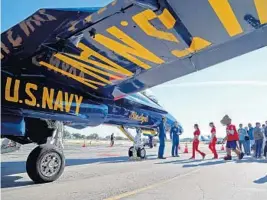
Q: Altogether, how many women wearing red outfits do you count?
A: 2